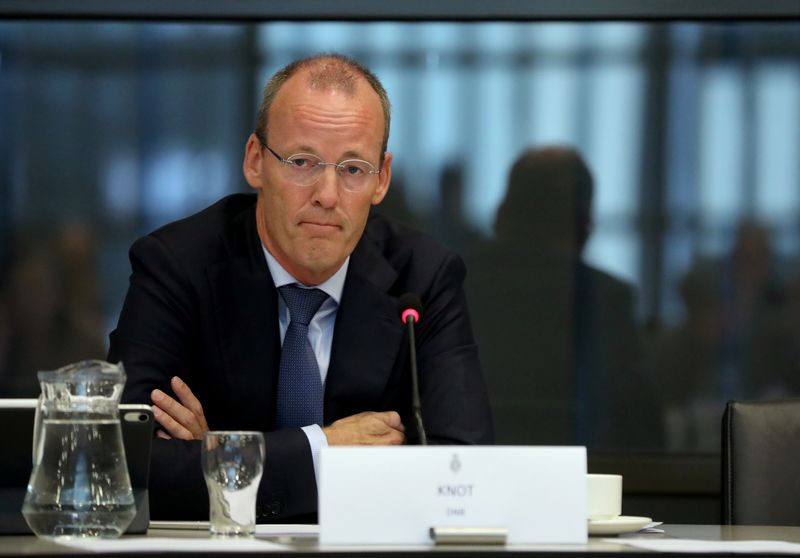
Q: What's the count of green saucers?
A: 0